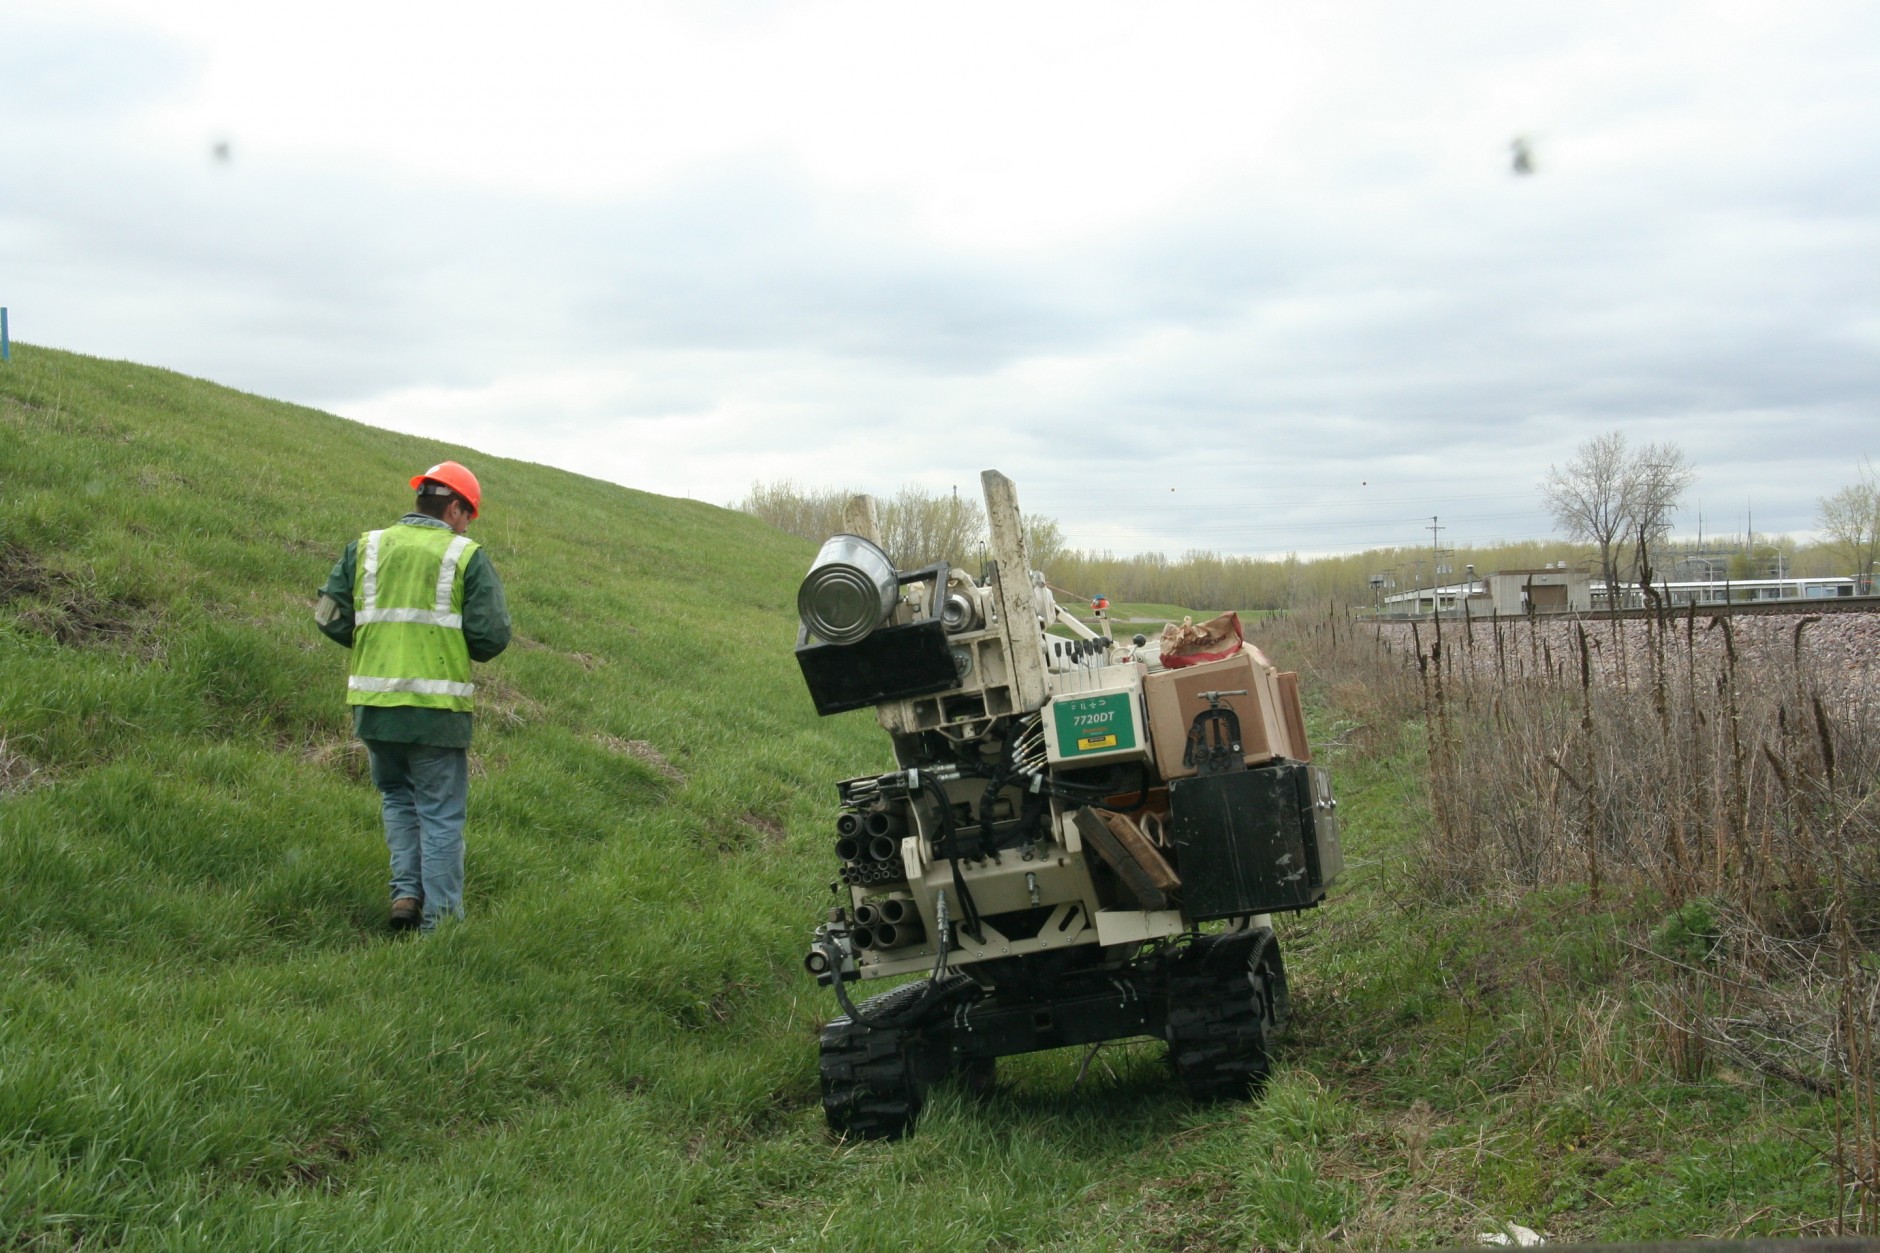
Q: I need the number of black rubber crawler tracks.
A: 2